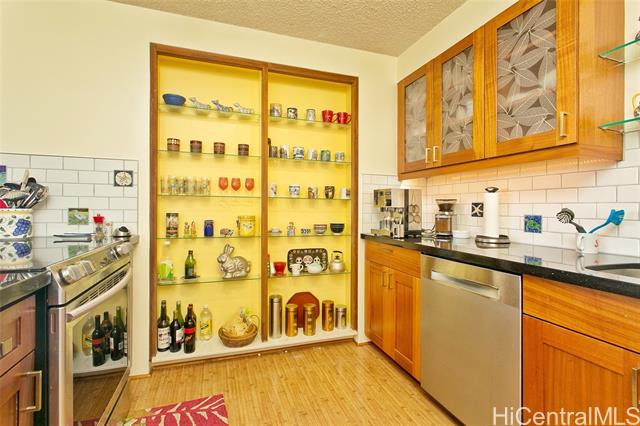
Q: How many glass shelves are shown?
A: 12